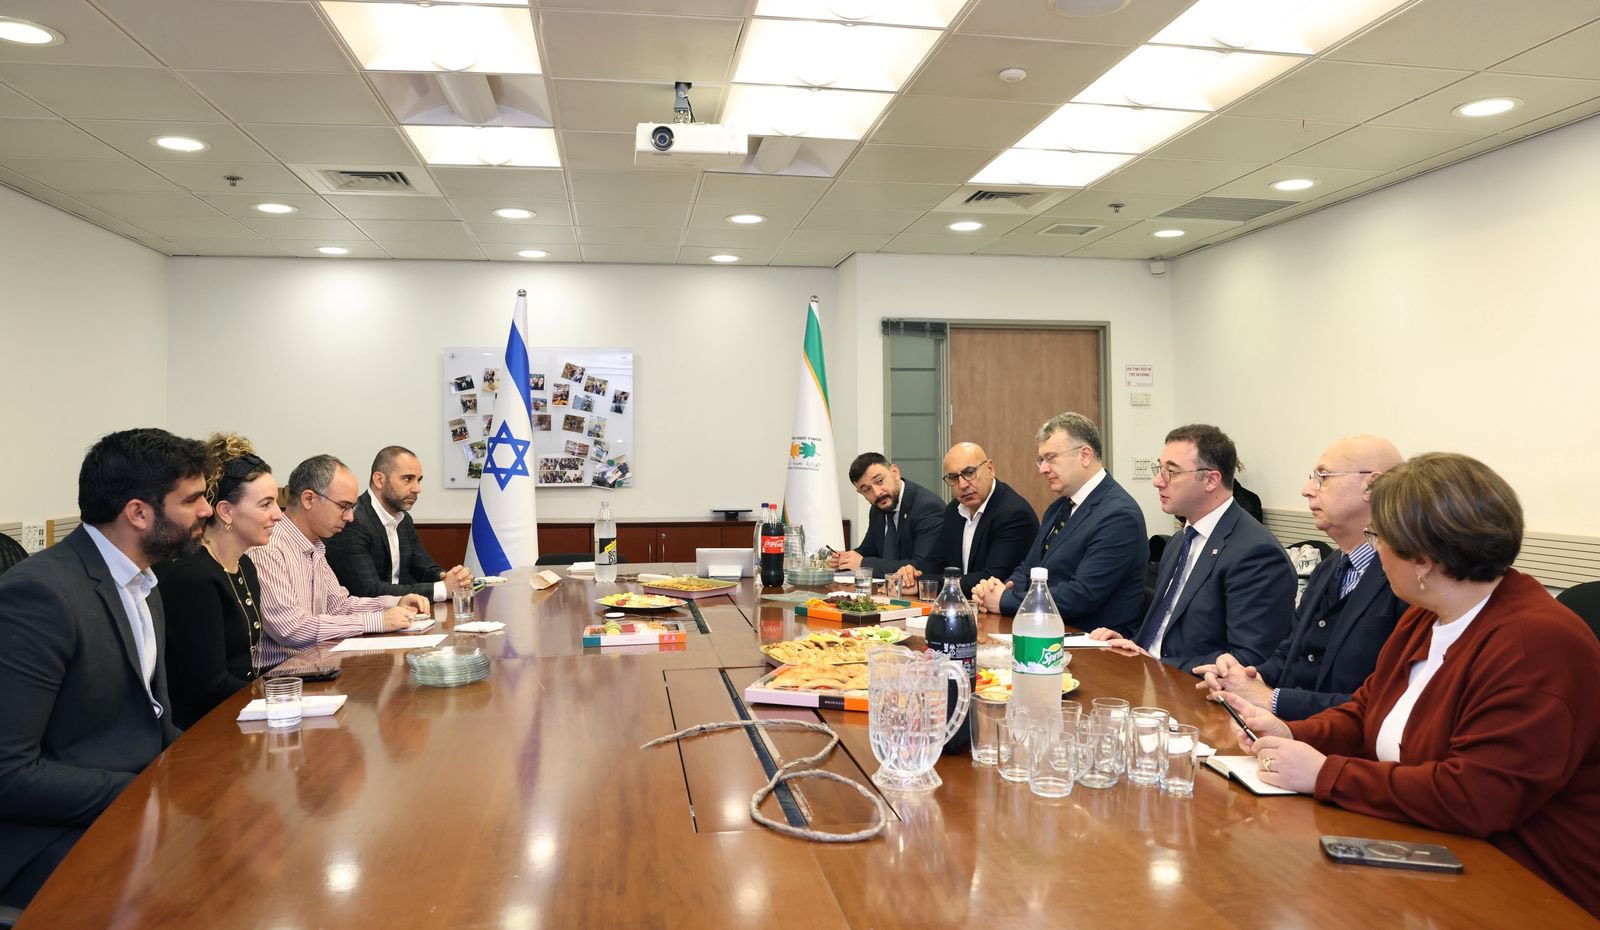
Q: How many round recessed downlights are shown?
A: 12